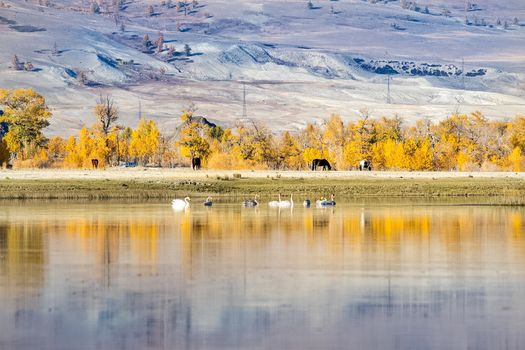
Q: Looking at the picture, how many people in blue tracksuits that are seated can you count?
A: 0